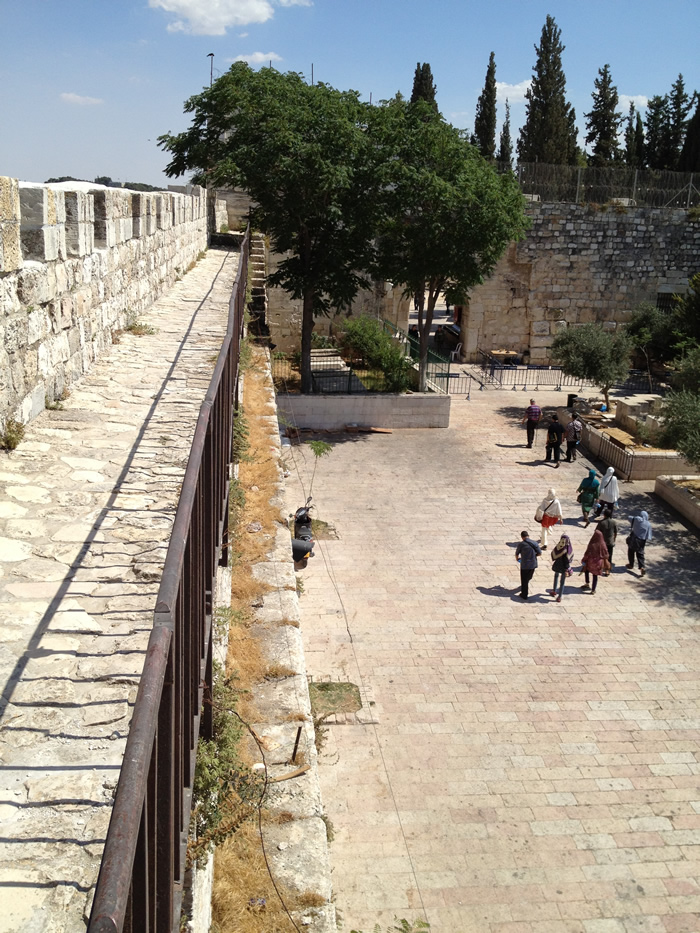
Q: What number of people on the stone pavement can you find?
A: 11